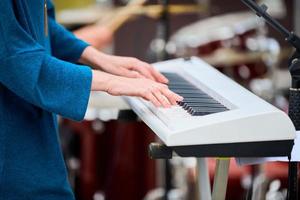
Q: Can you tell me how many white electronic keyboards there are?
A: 1